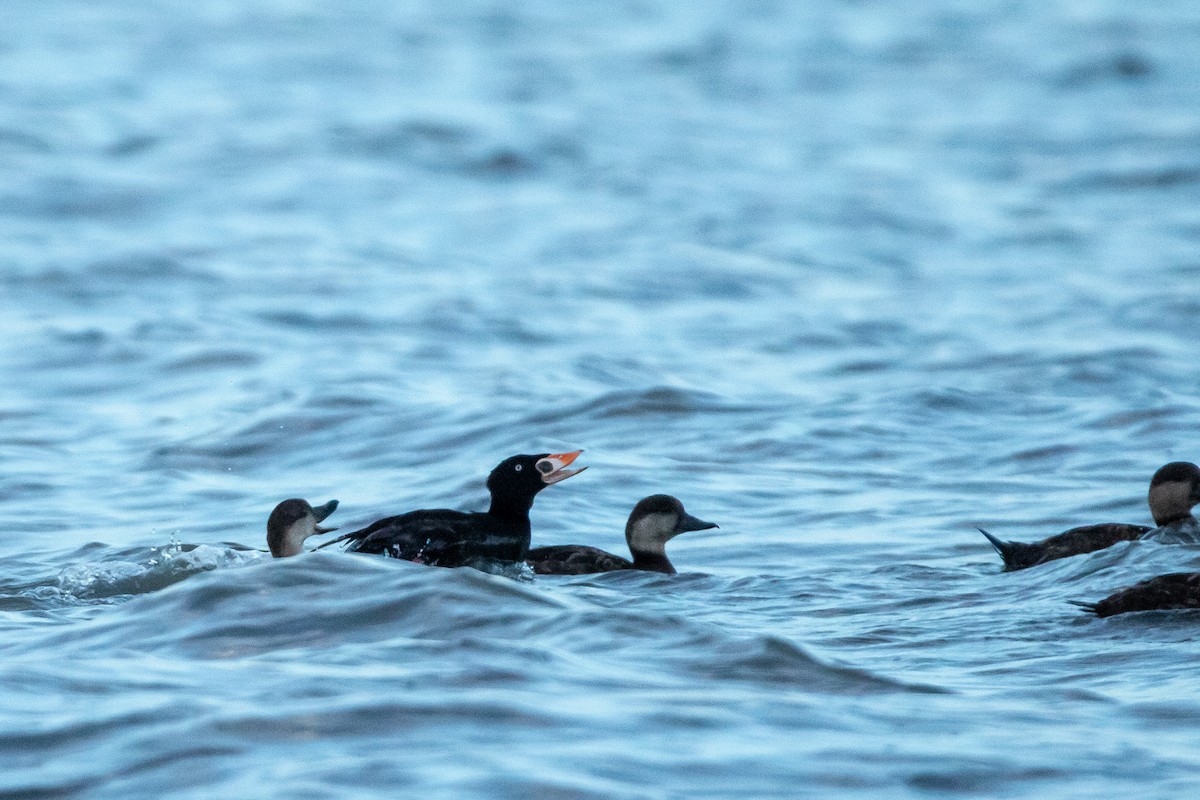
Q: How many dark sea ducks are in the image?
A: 5